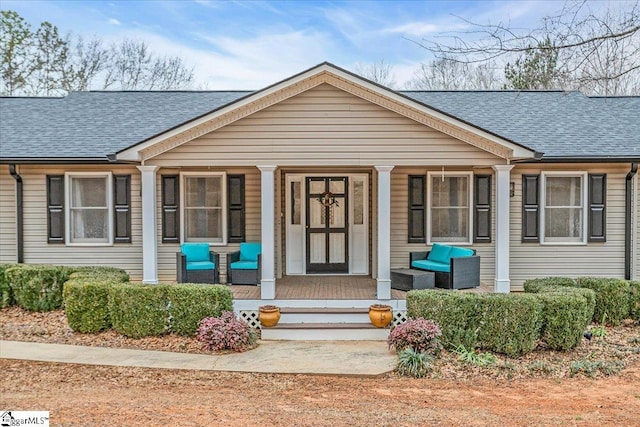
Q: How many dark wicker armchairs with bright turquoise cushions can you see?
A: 2